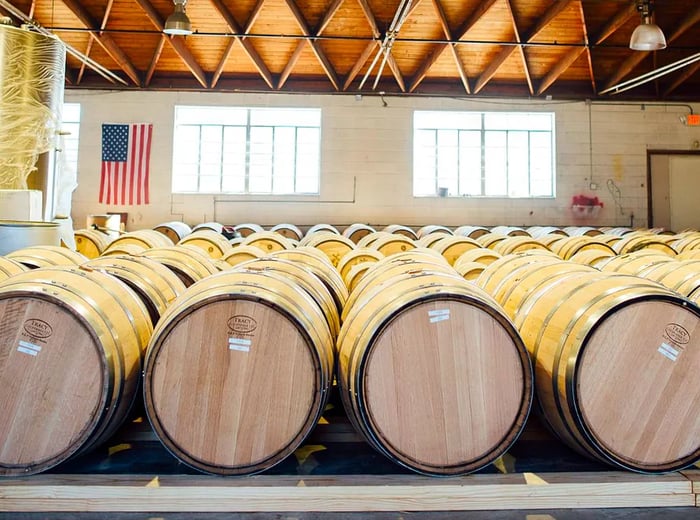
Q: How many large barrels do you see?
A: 4